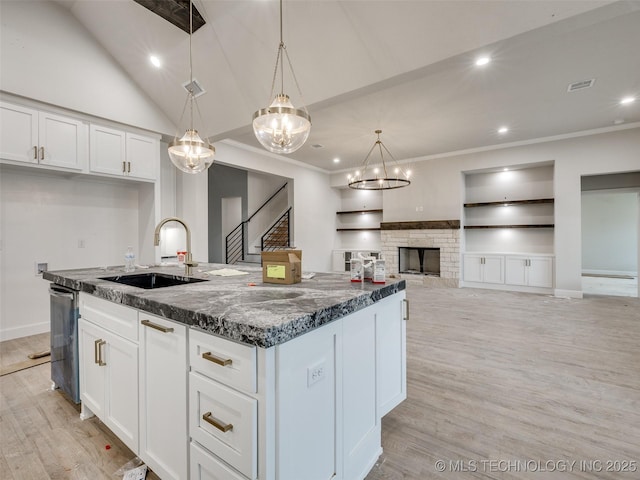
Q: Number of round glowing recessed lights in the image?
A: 5